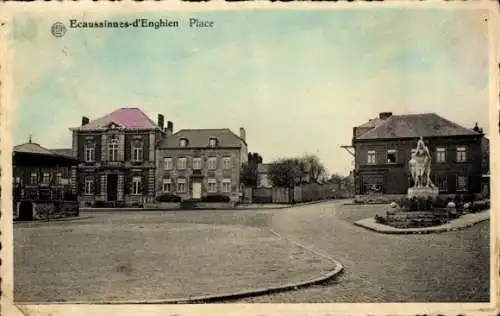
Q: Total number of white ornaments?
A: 3